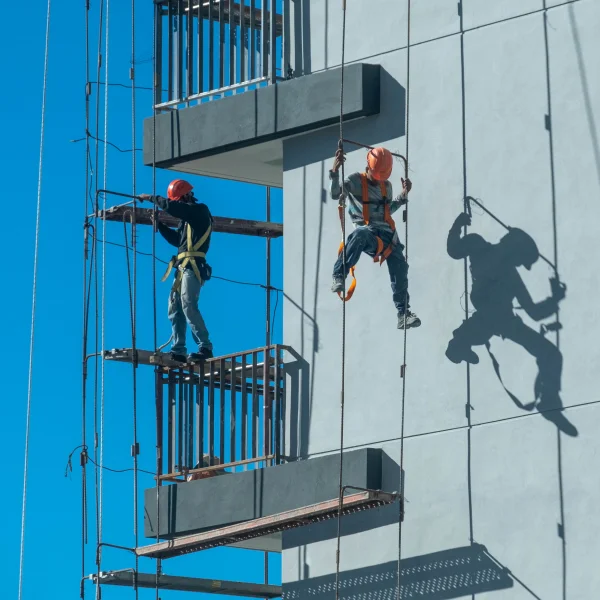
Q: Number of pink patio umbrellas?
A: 0